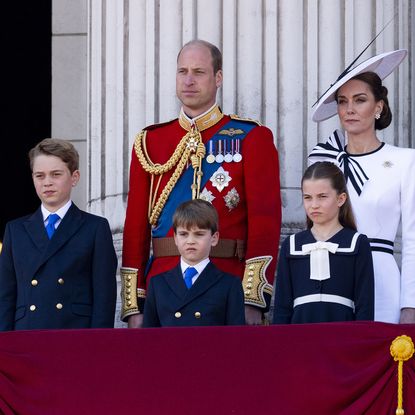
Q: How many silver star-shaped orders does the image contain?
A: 3